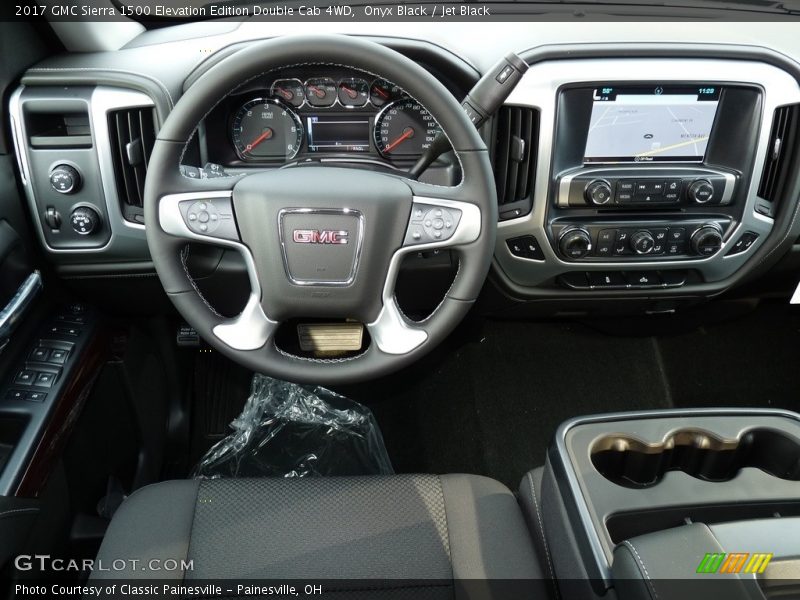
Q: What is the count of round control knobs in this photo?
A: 7